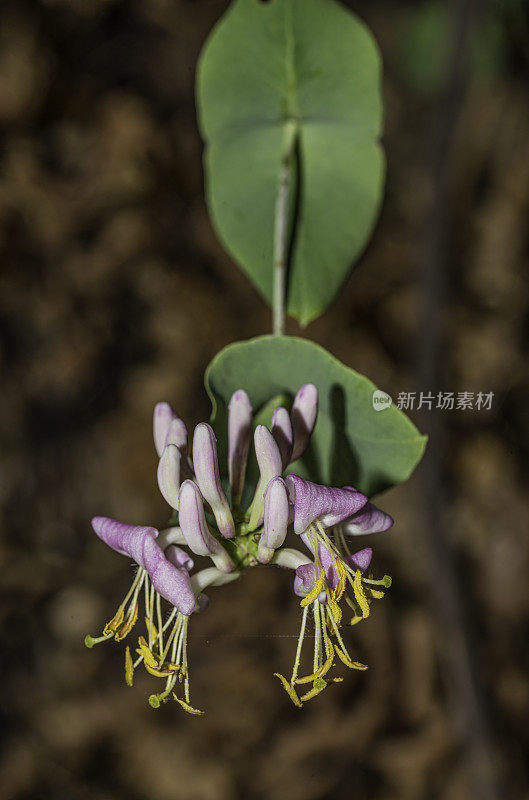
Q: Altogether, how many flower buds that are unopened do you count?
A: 10